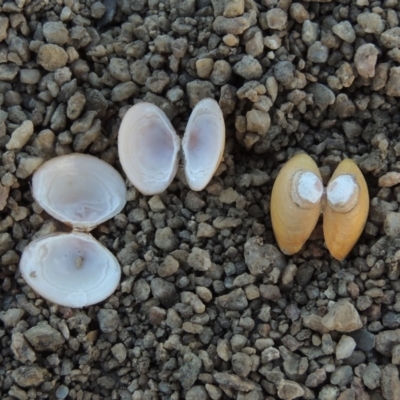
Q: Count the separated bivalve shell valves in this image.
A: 6